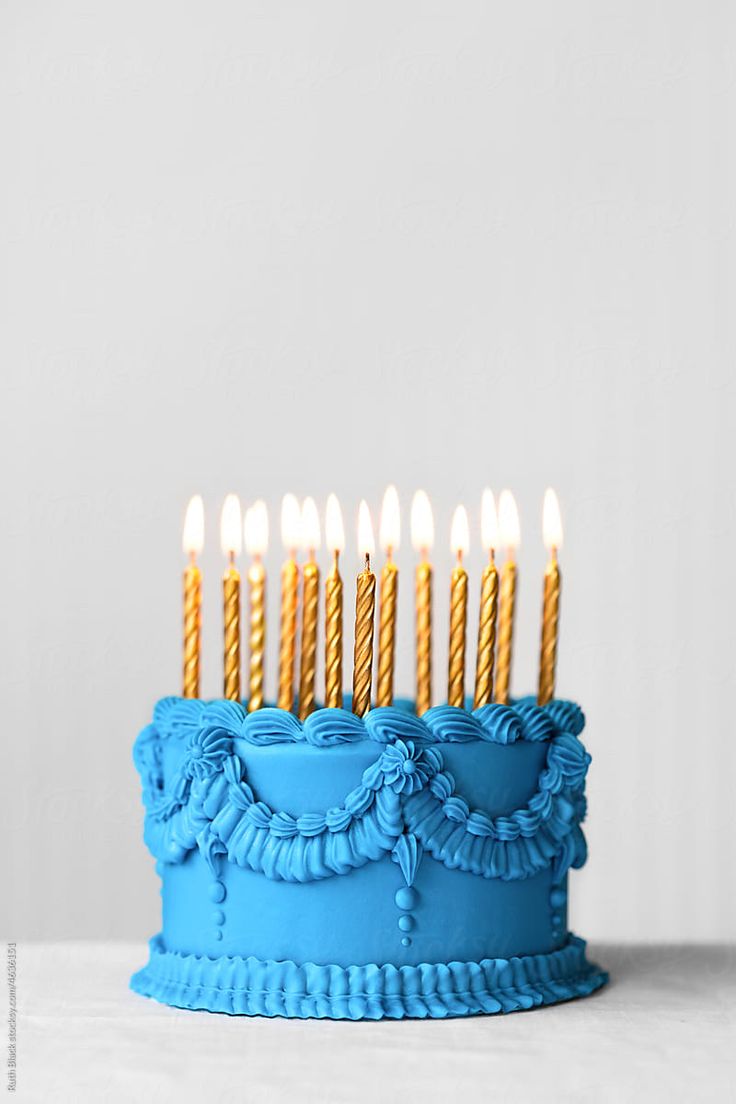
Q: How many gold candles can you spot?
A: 13